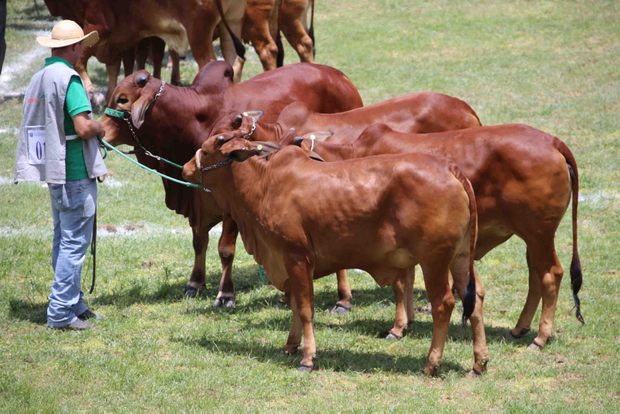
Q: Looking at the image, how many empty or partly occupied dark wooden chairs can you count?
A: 0